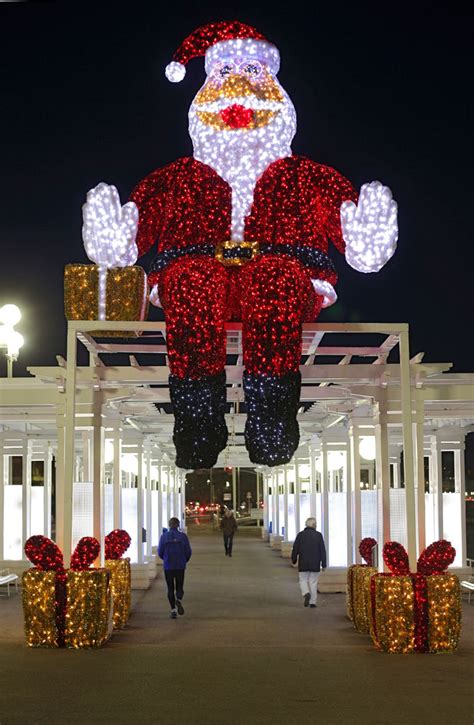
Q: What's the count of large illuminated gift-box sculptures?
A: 5